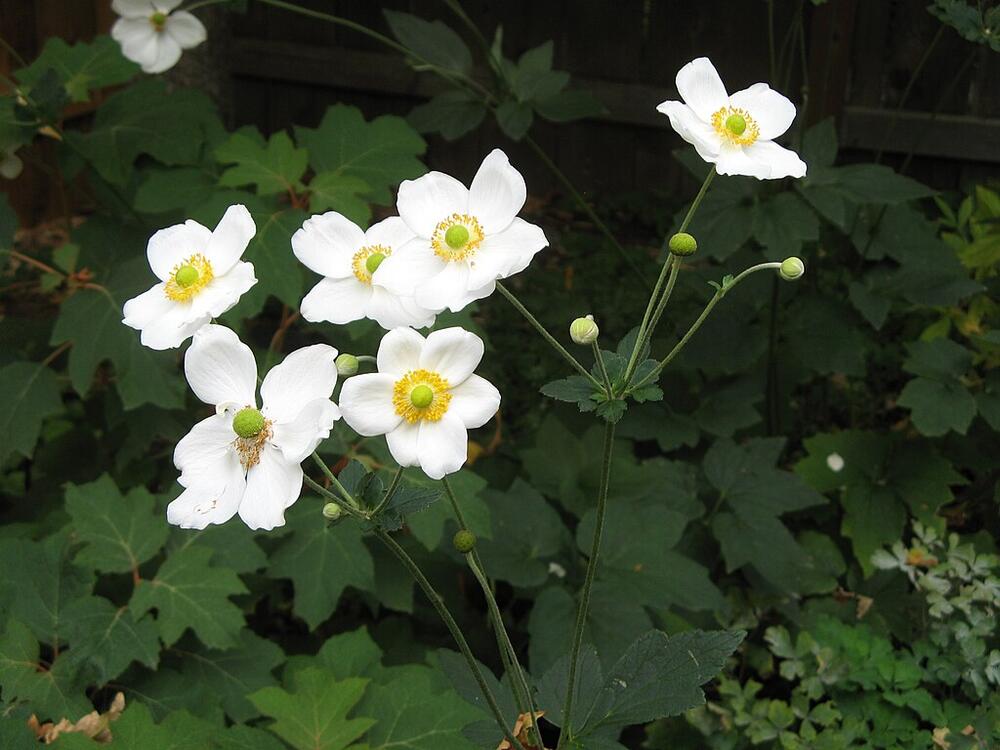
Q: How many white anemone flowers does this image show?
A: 7